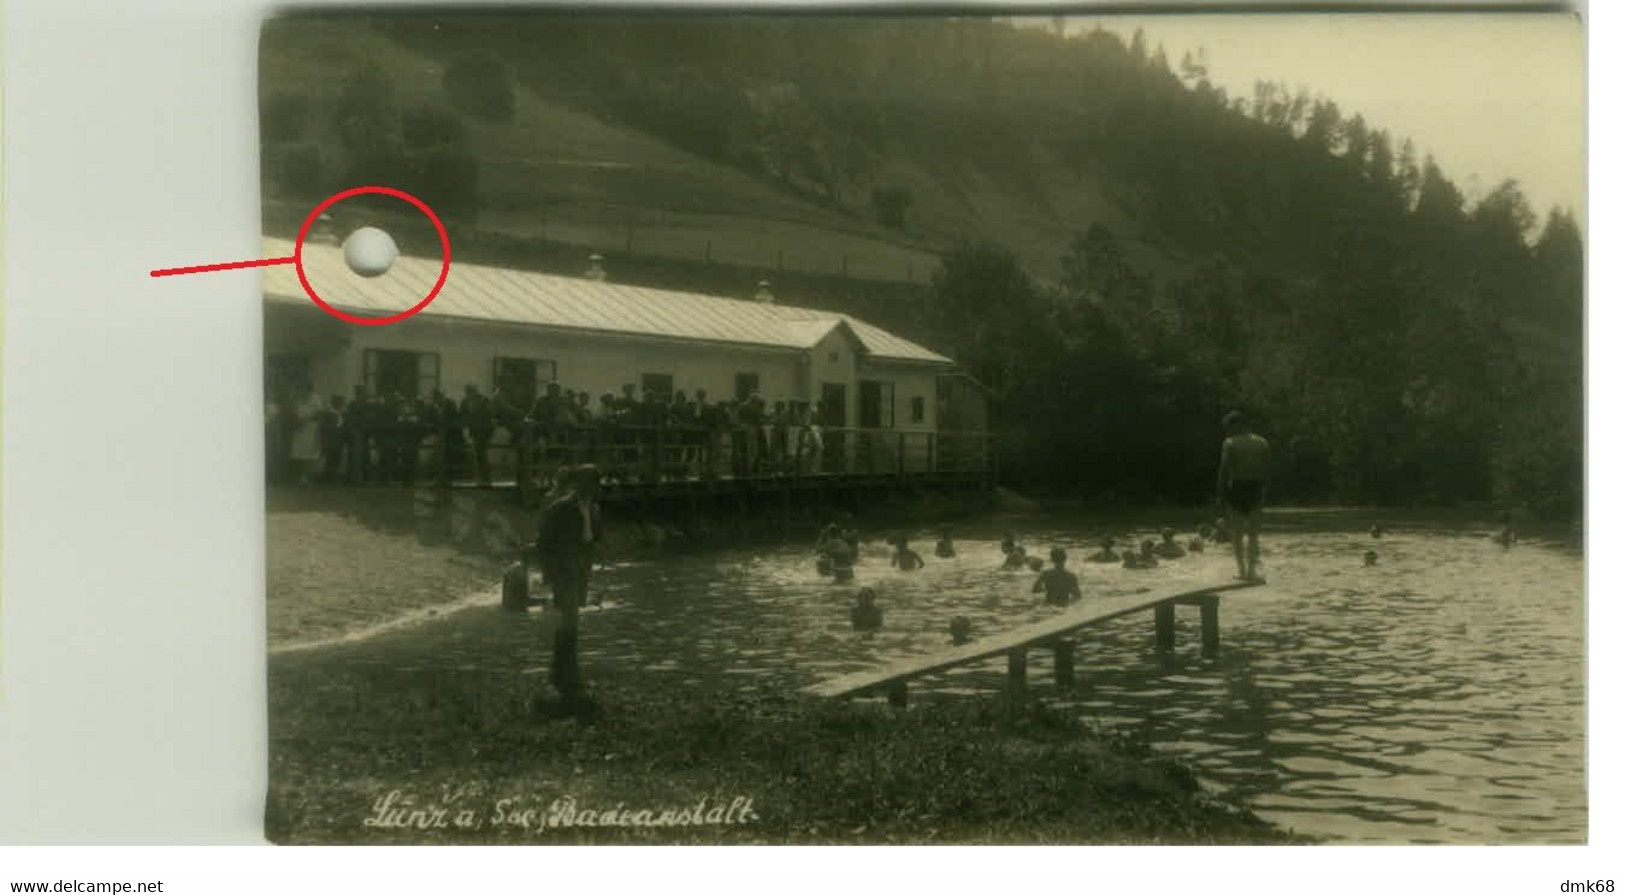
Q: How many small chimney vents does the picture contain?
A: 3